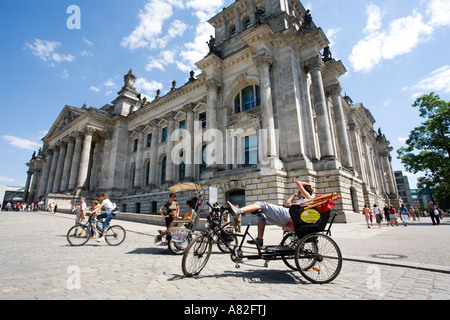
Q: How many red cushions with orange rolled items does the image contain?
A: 1